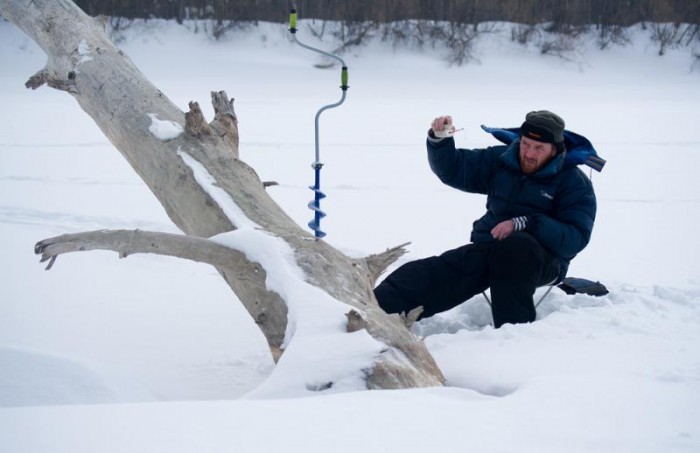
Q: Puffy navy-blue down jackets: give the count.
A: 1